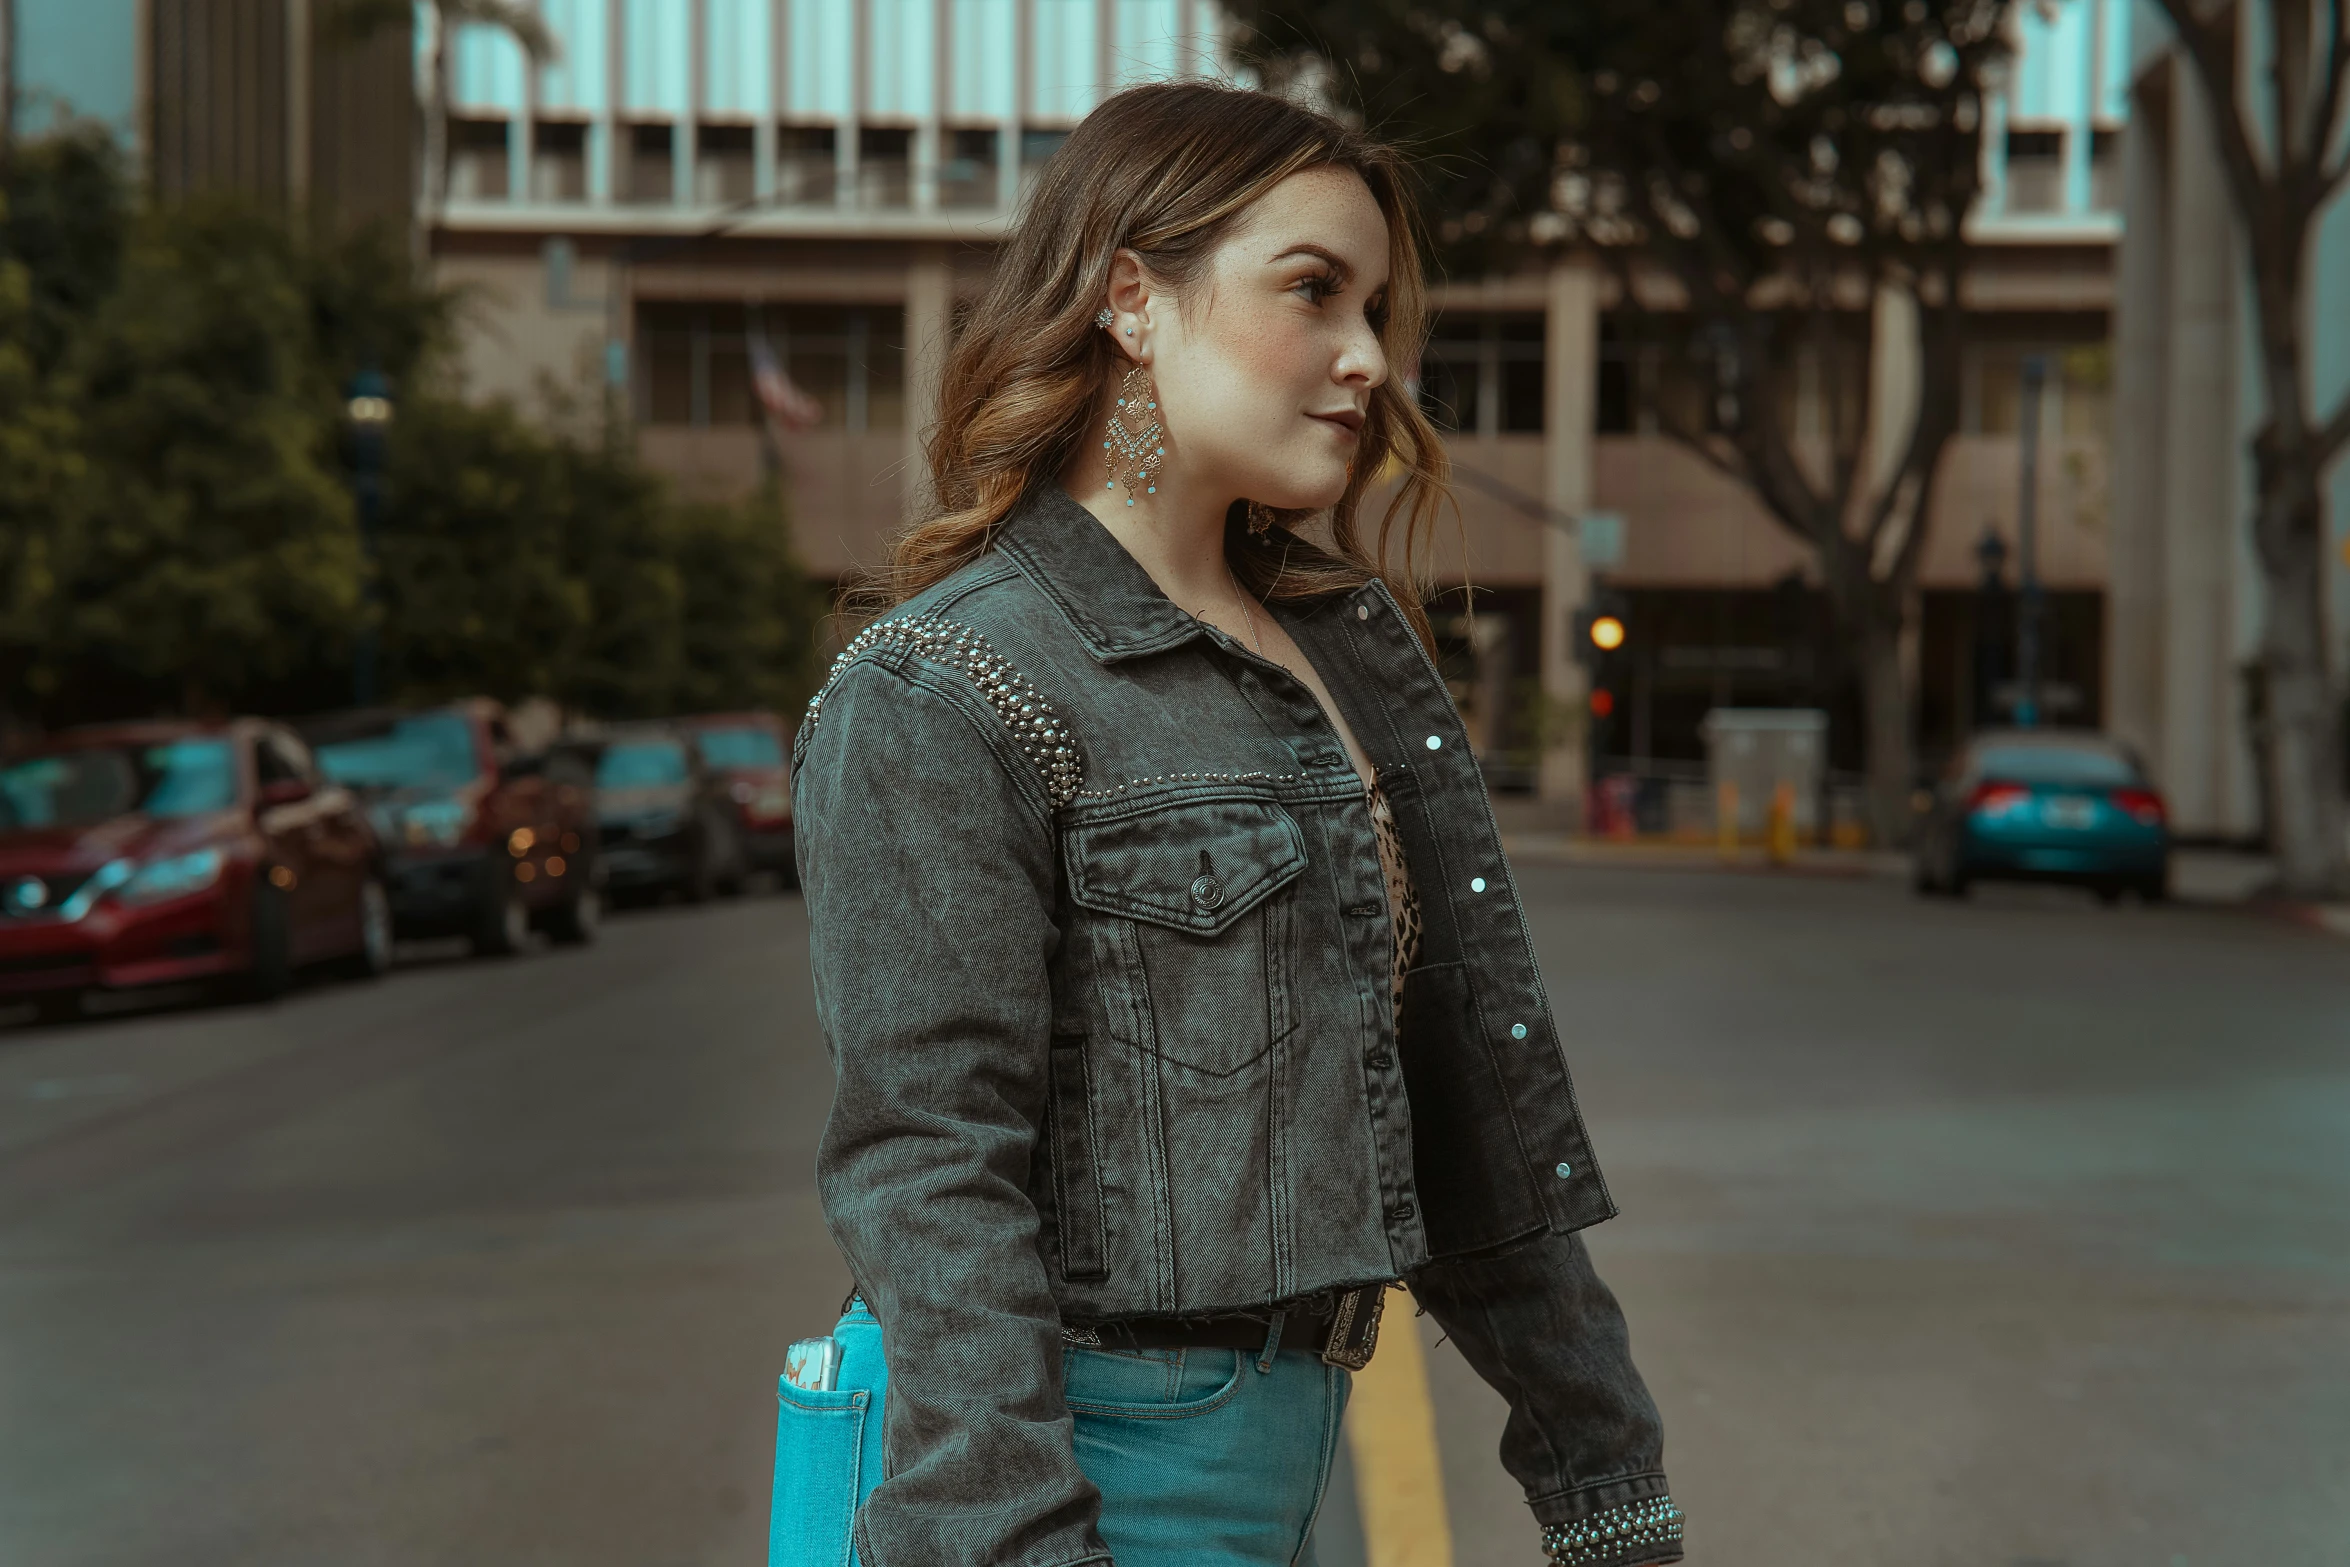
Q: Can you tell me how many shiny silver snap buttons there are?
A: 5